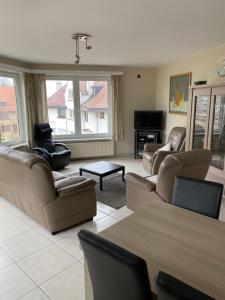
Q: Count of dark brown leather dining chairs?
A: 3